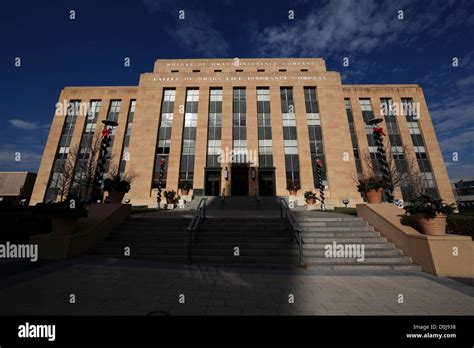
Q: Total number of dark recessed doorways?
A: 3